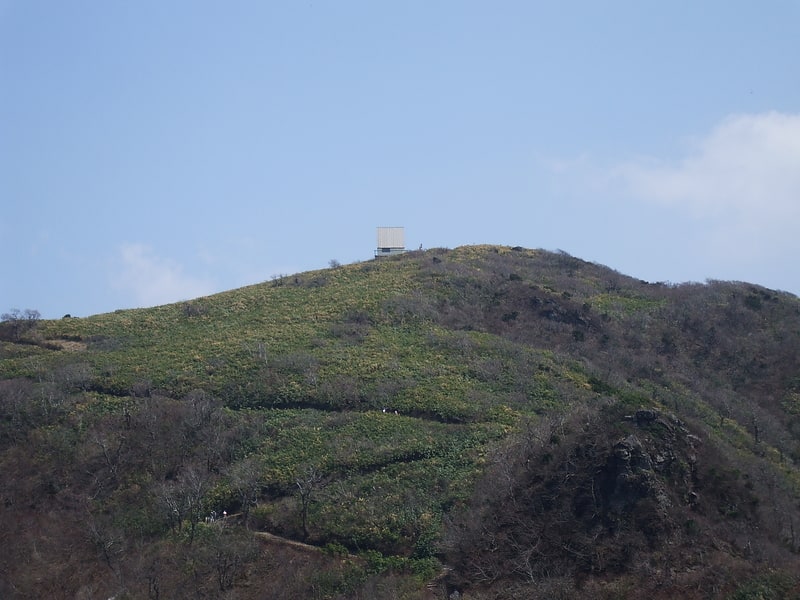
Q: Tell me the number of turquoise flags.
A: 0